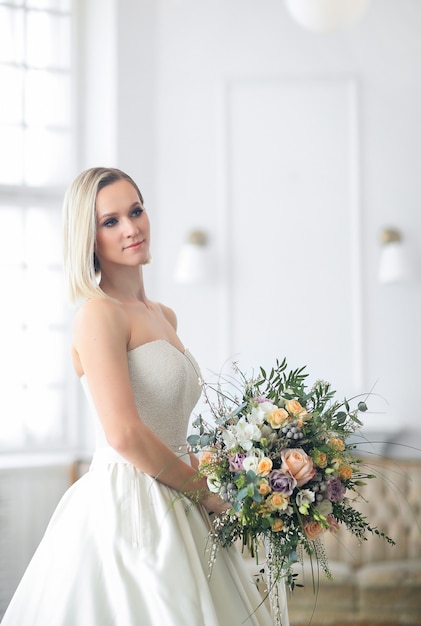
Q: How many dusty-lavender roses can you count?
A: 3